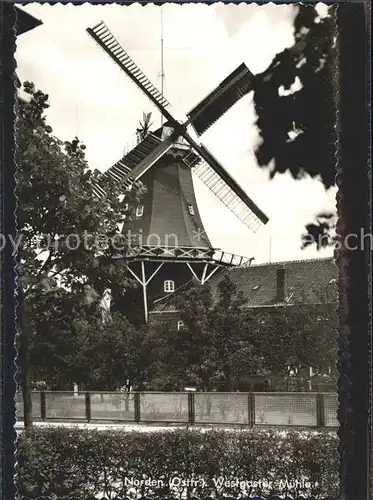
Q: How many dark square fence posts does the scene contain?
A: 6